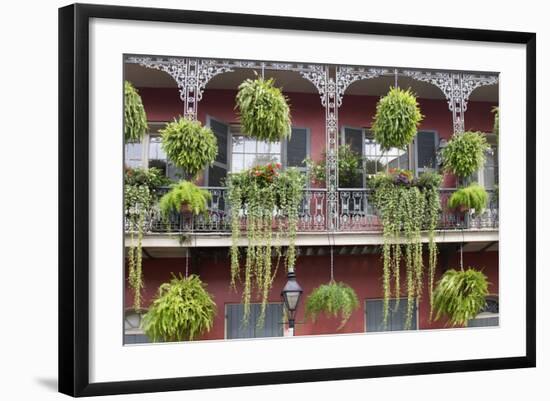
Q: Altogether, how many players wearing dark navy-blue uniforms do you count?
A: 0